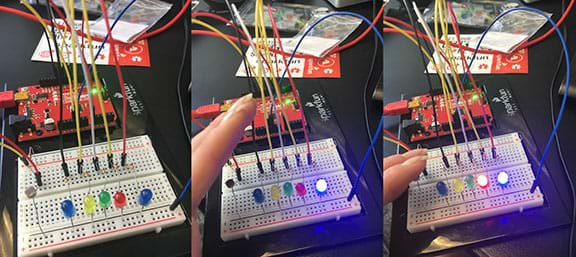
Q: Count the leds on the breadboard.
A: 5